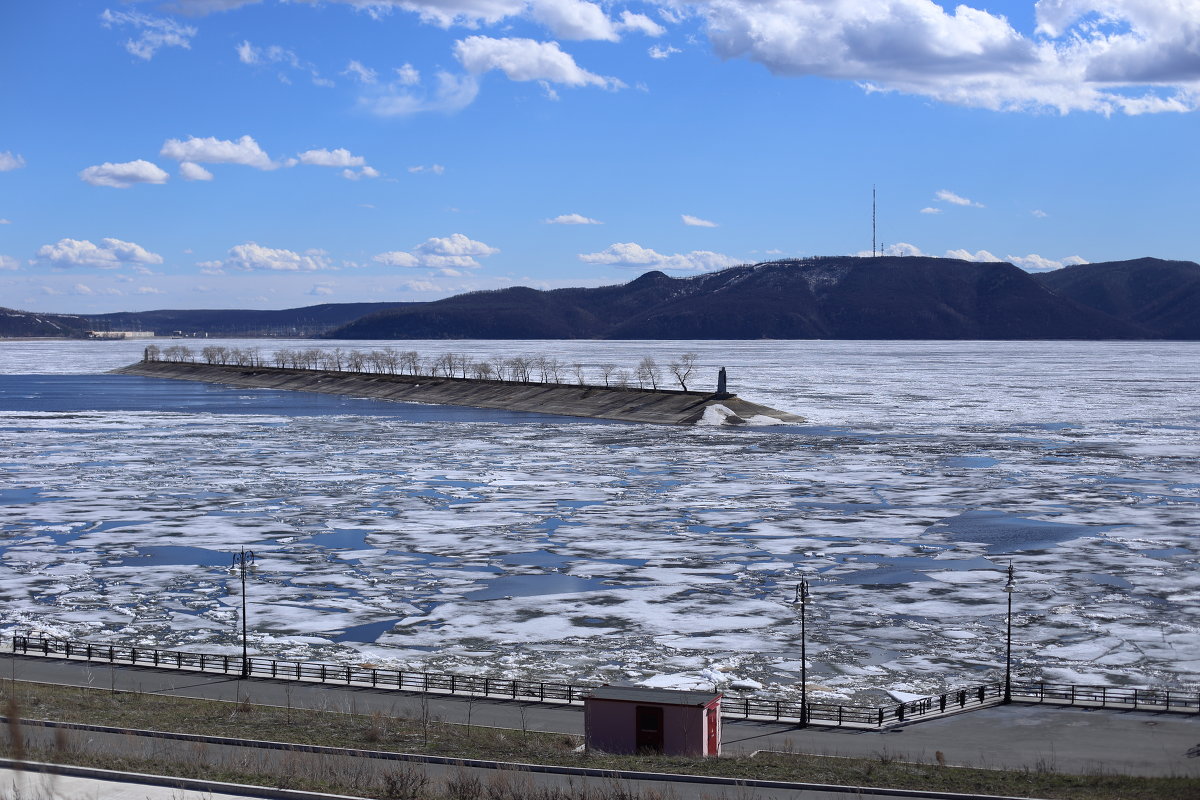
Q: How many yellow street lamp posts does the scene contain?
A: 0